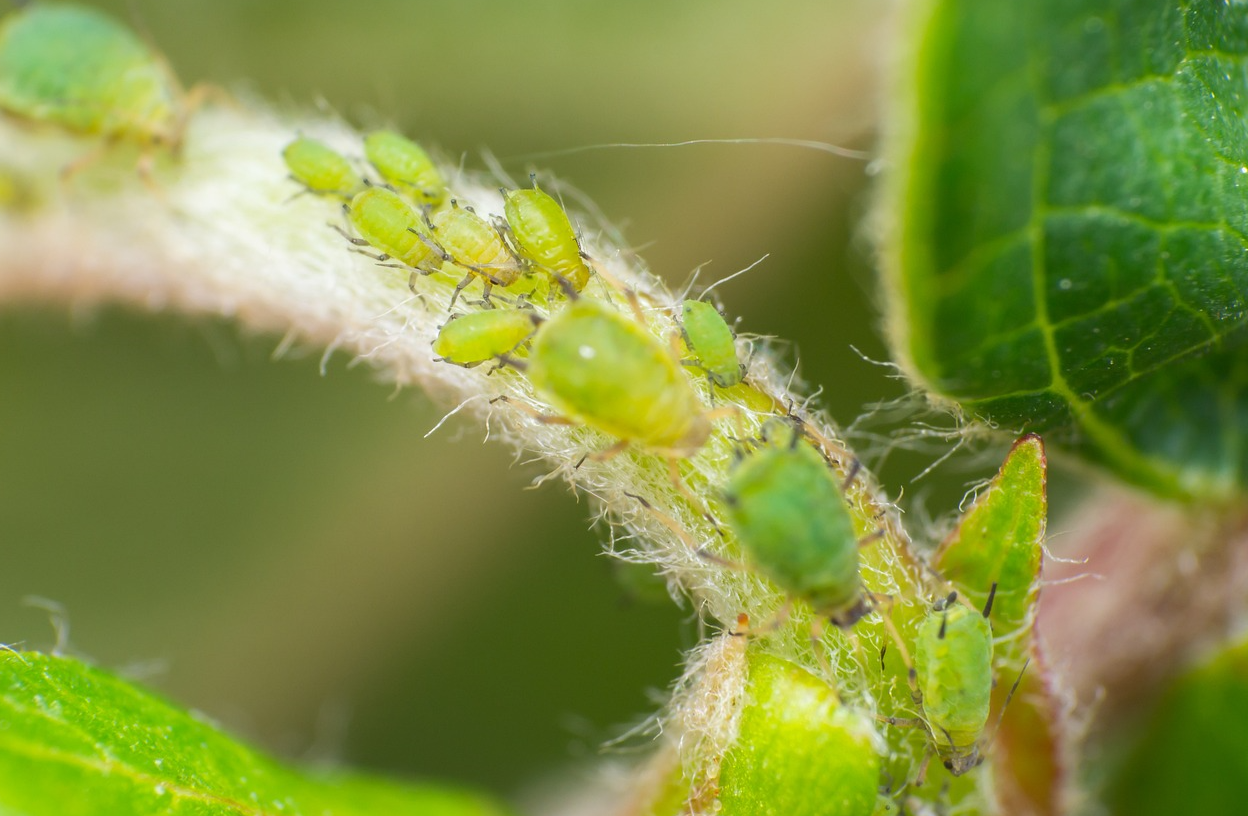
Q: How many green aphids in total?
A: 11